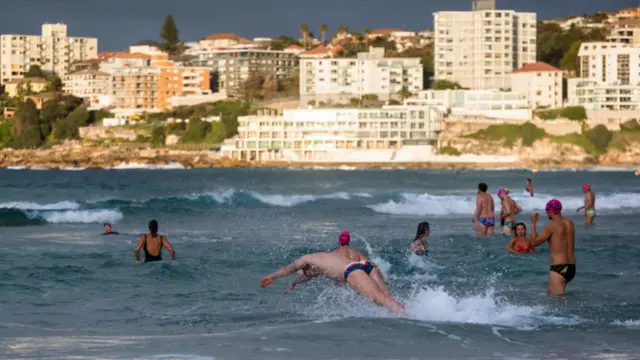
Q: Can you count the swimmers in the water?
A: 11